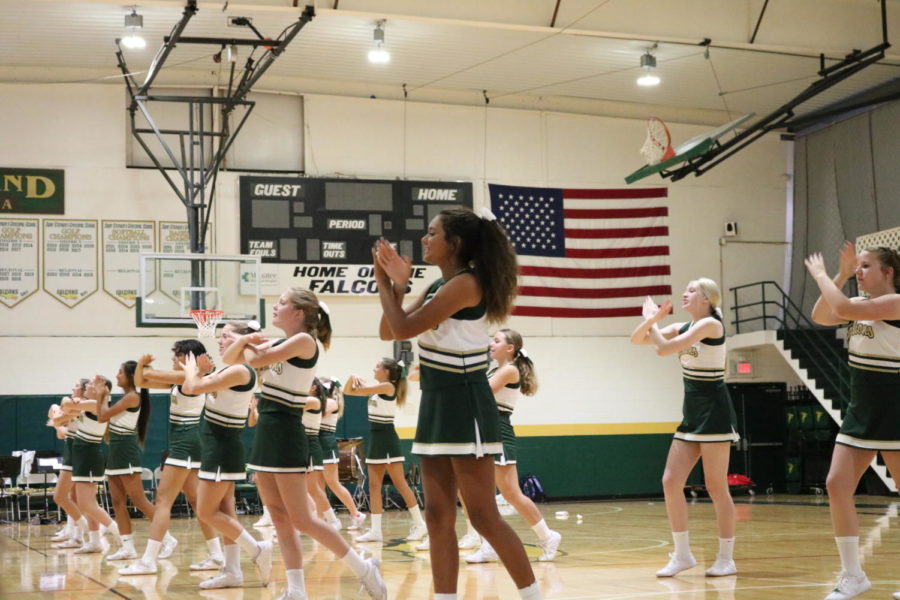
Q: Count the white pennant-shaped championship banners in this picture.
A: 4